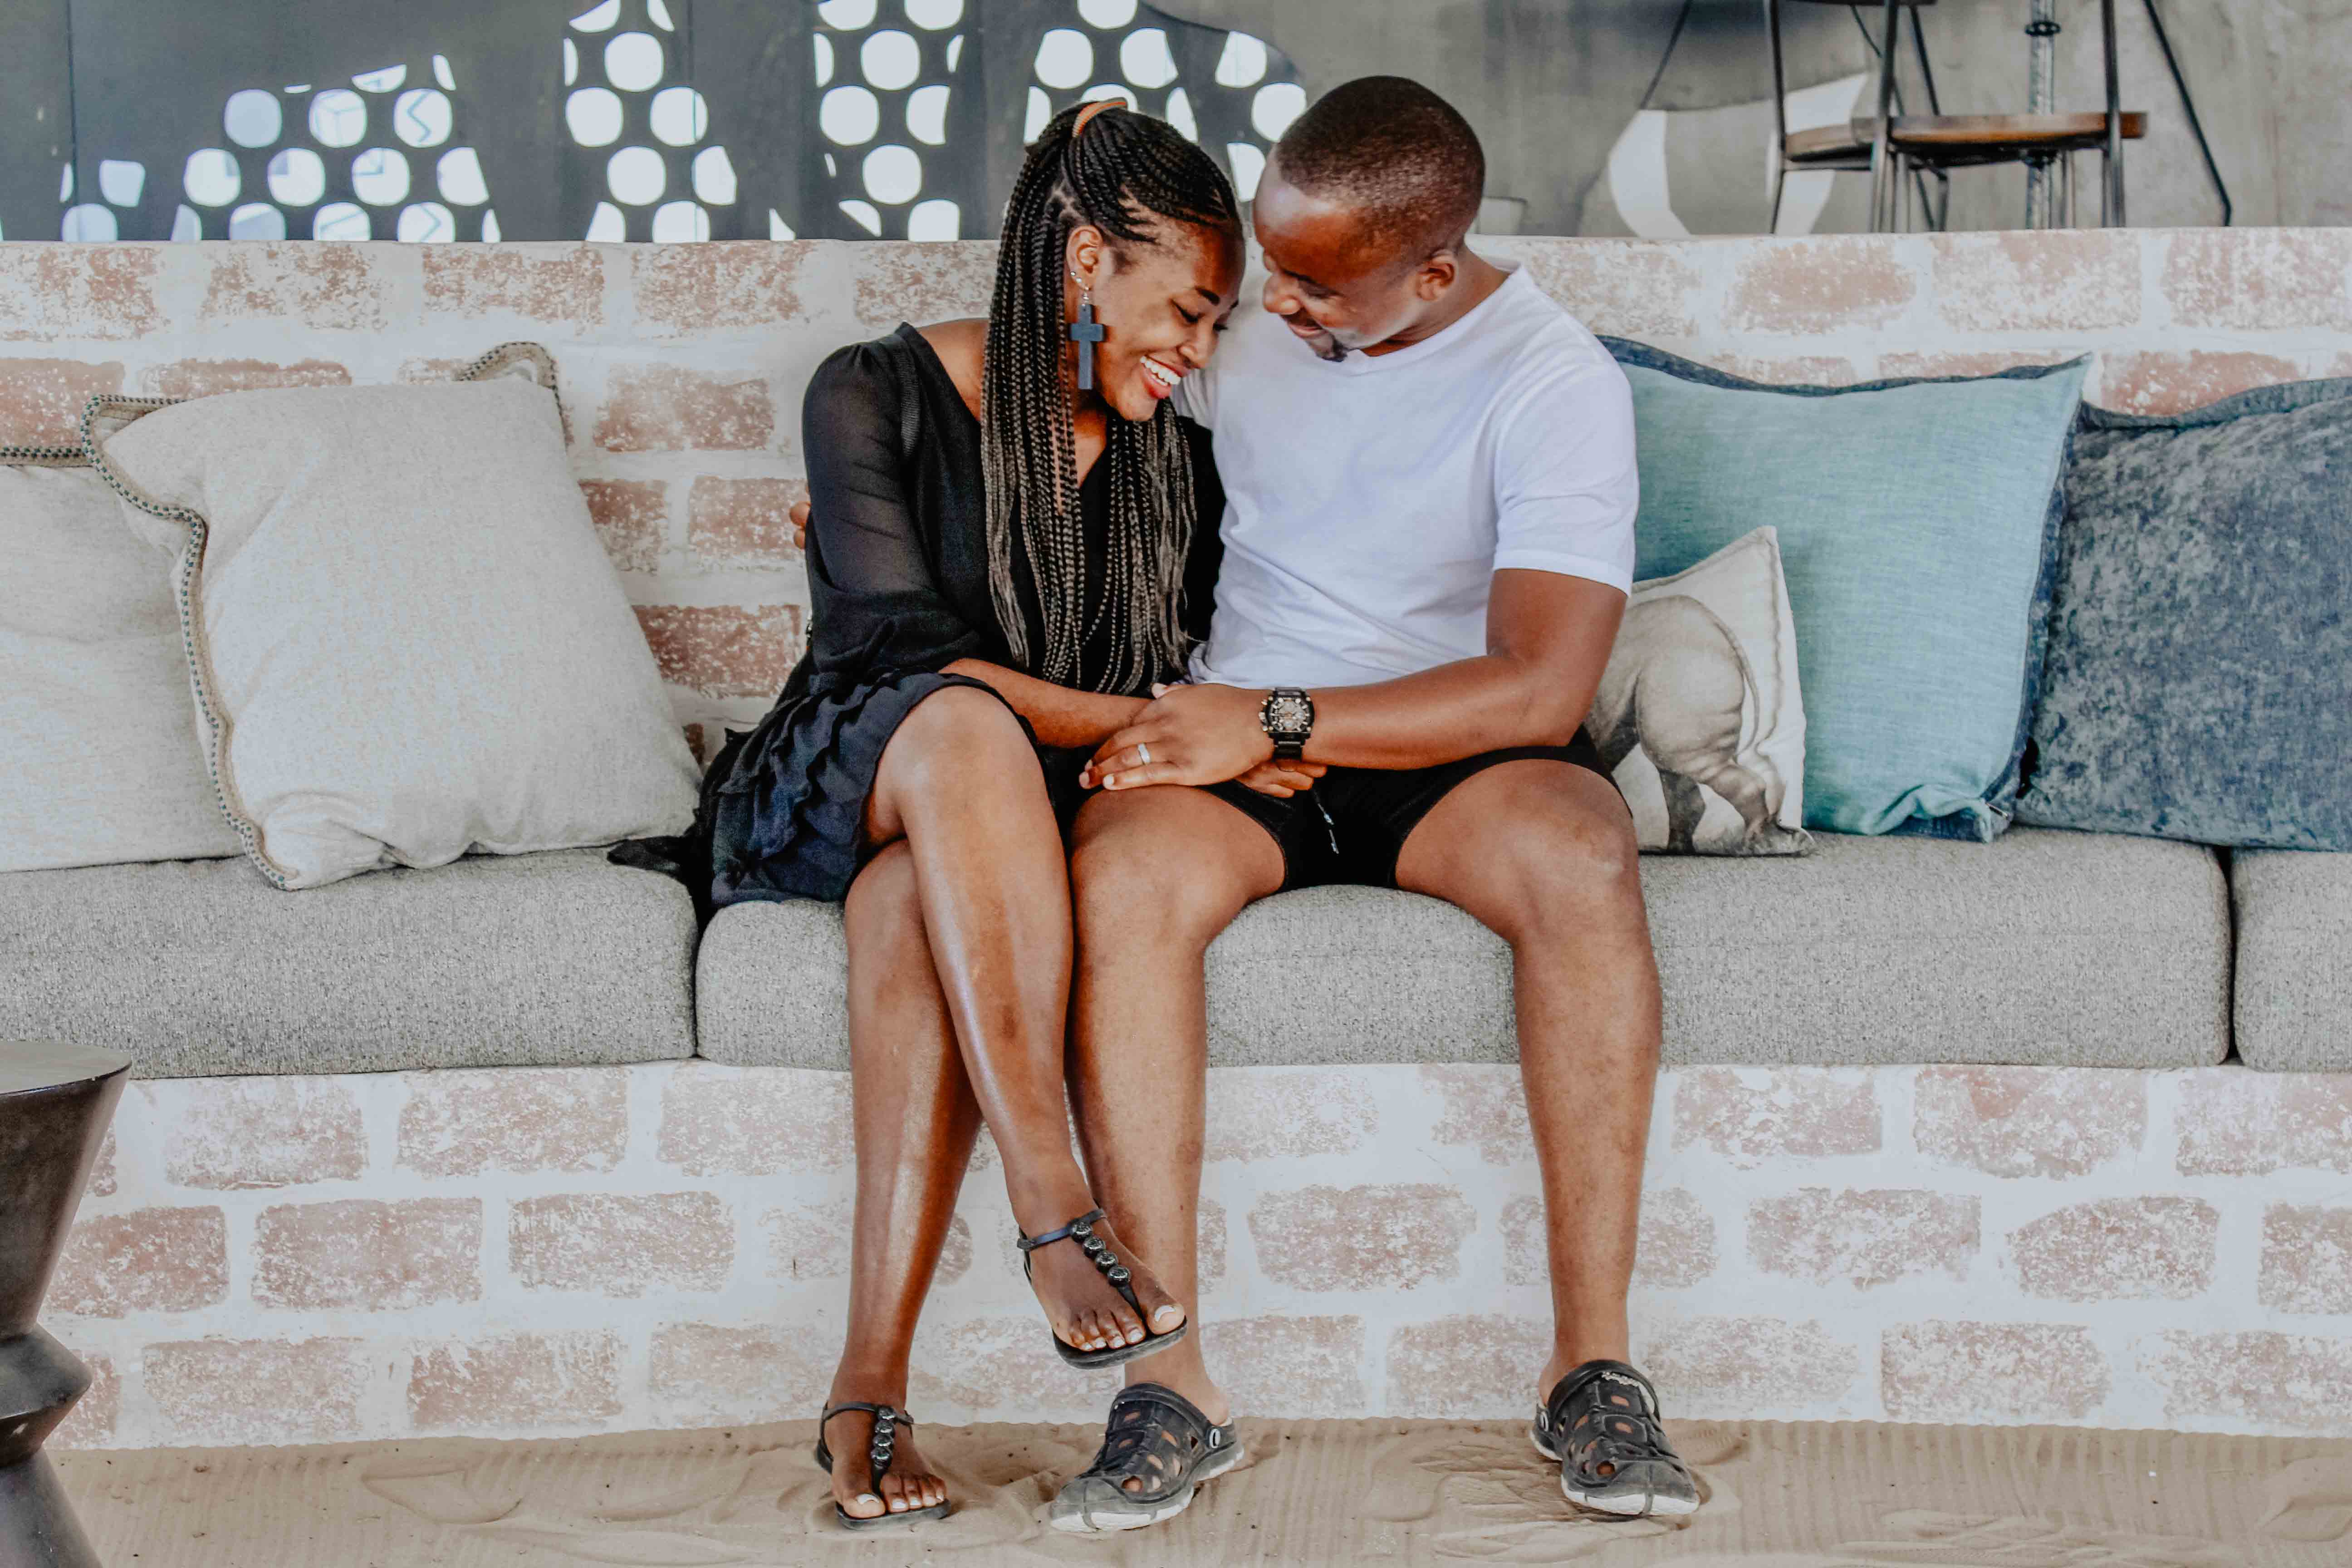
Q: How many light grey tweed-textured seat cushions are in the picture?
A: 3